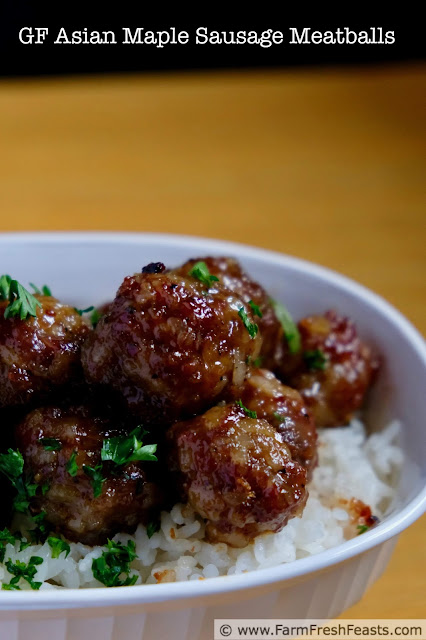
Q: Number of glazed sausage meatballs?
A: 7